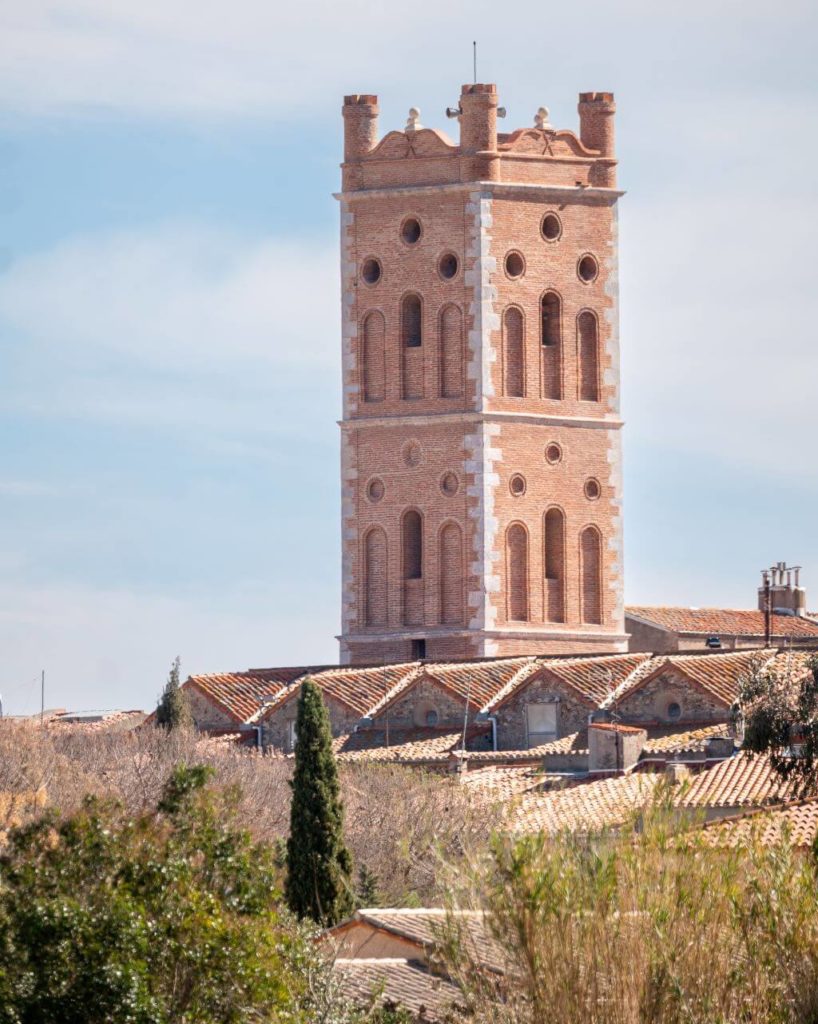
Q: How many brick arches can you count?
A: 12